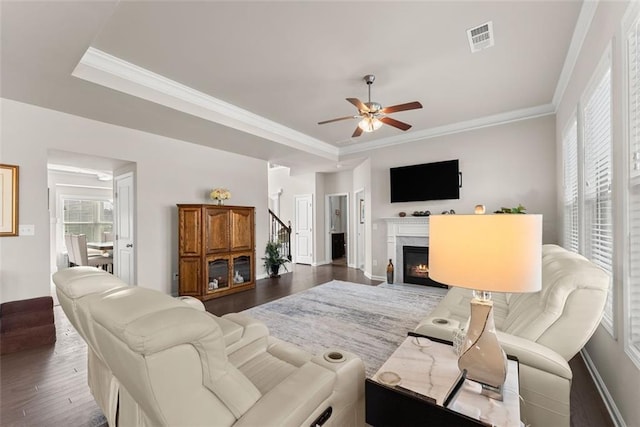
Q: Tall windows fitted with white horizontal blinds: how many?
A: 3